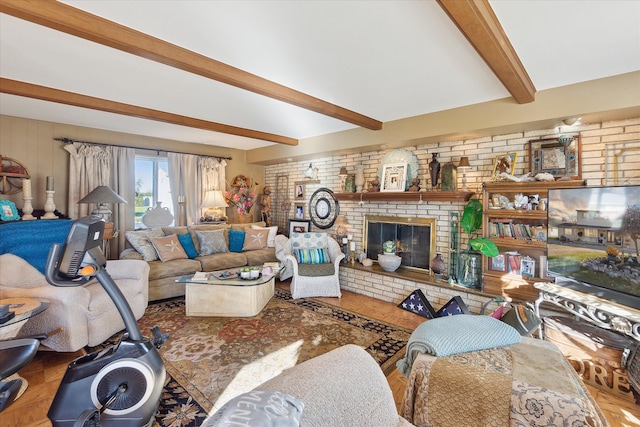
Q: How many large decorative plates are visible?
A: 1